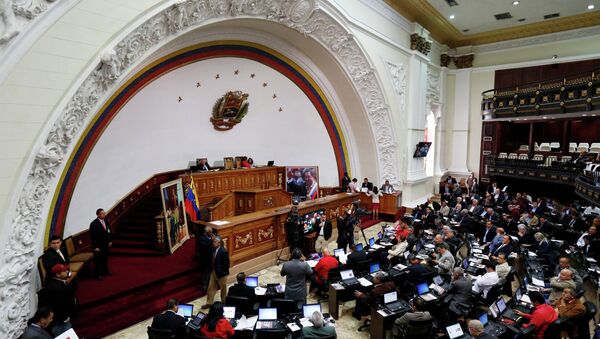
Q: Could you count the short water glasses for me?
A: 0